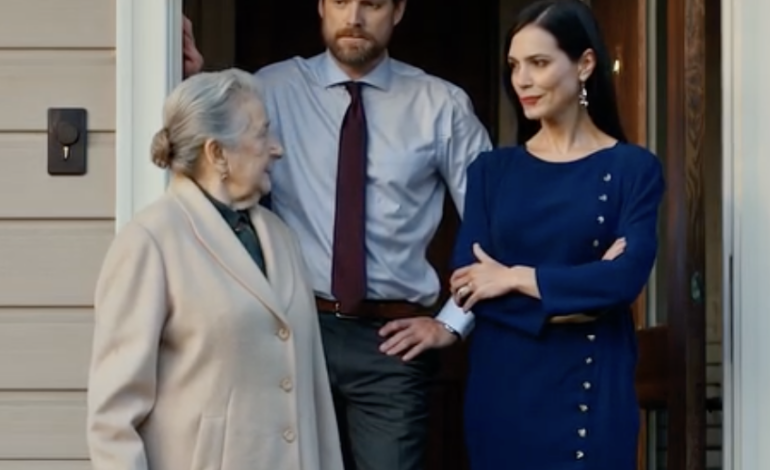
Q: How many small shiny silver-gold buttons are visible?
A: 10